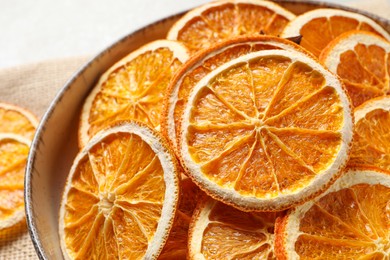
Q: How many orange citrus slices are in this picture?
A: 12